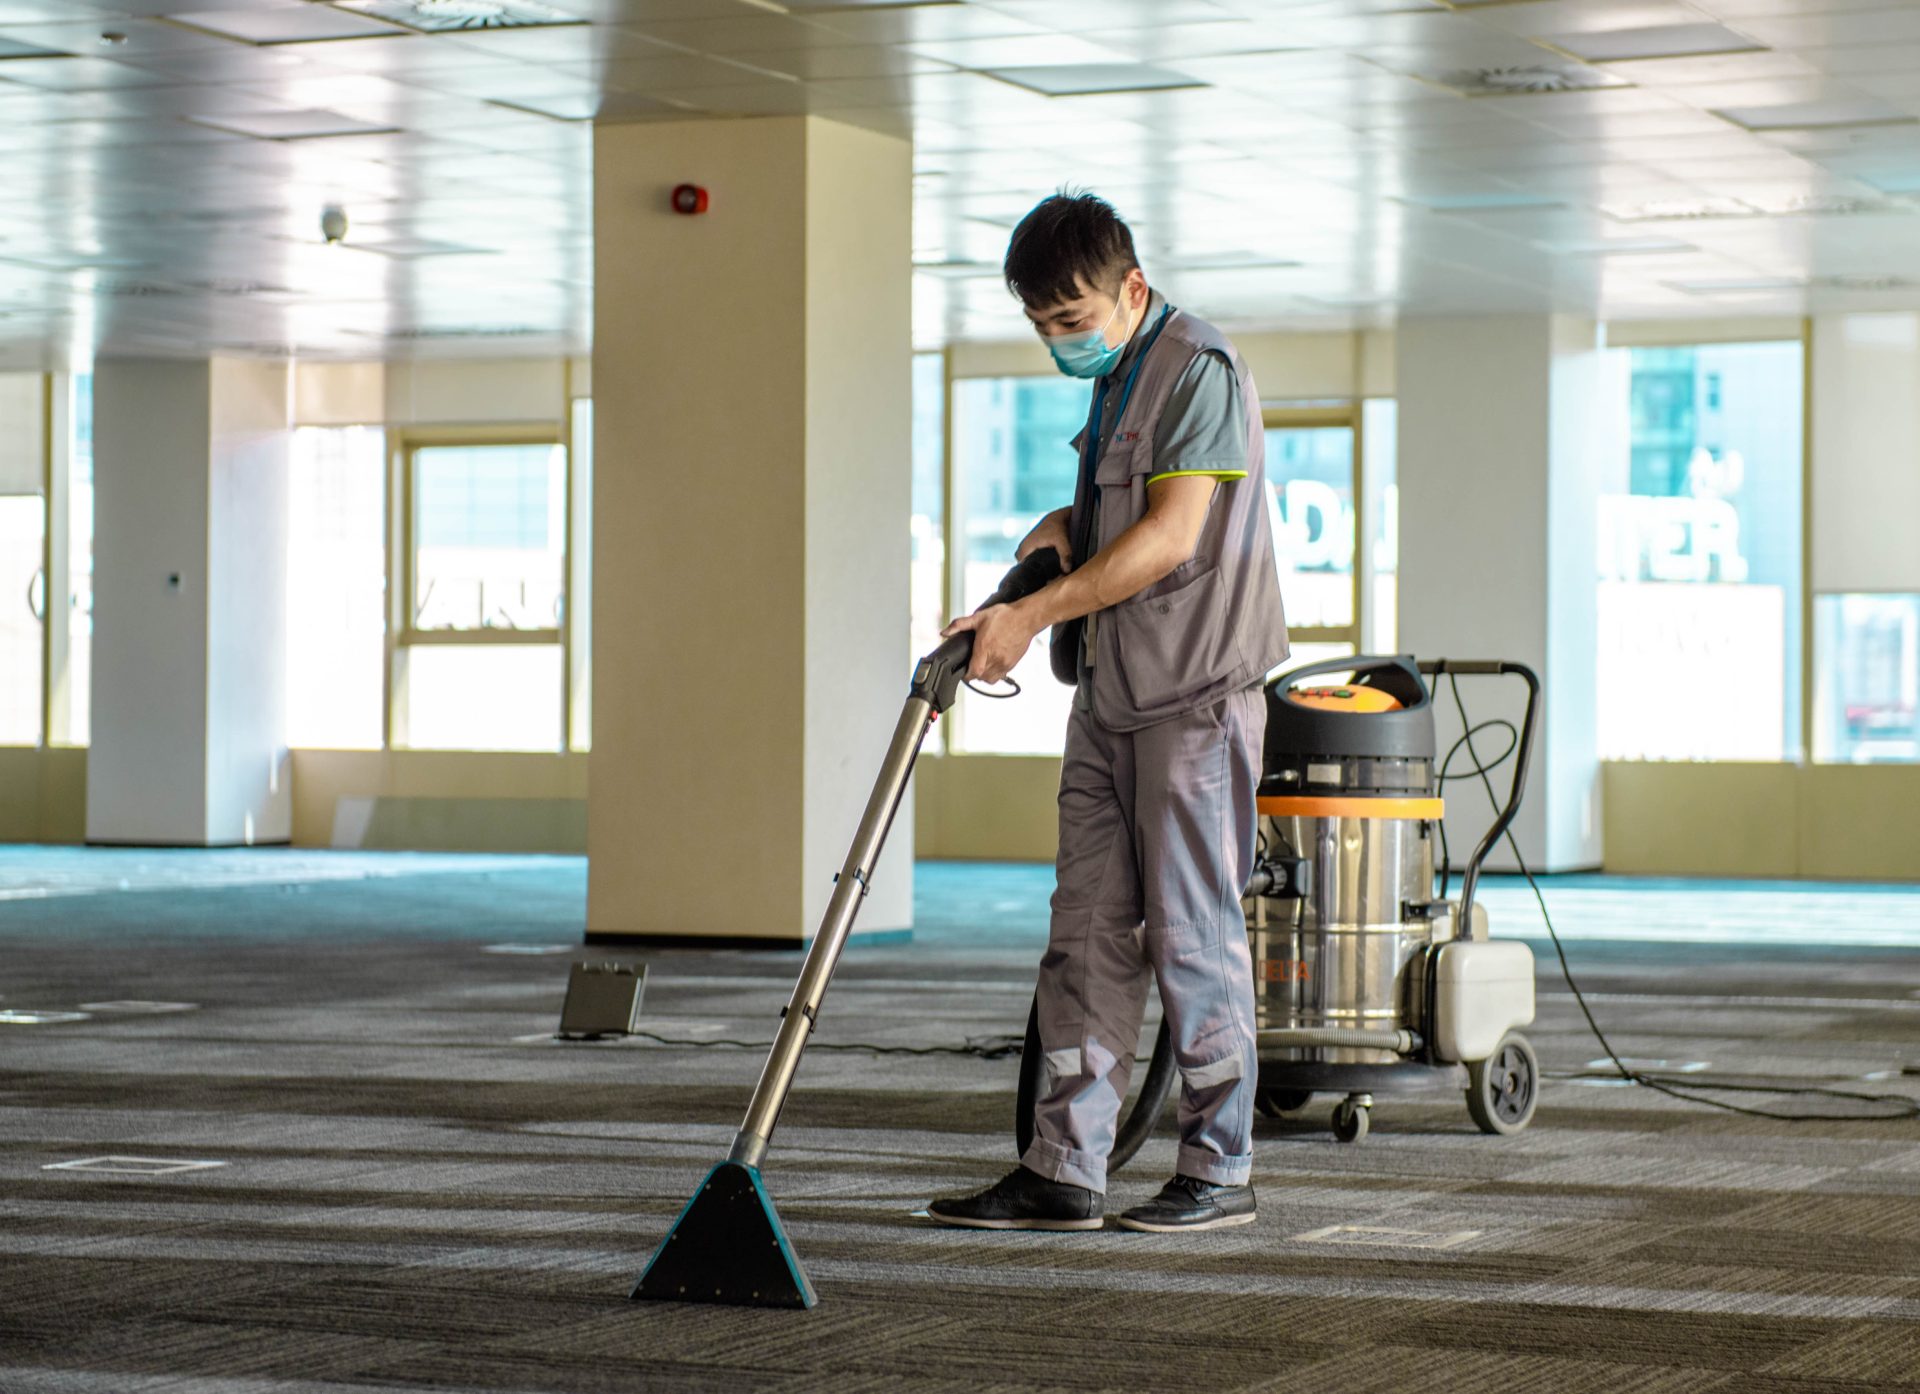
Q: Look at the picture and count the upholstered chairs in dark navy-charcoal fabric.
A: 0